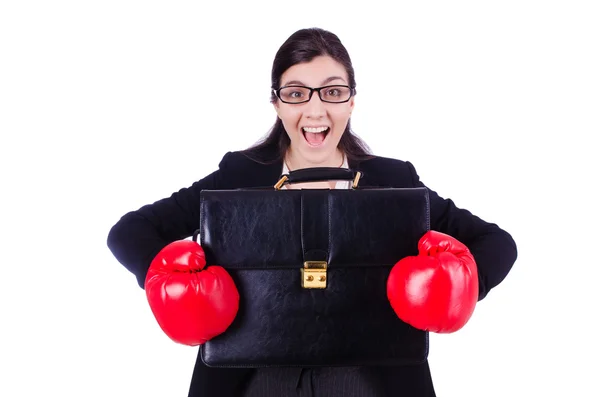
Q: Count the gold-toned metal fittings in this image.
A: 3